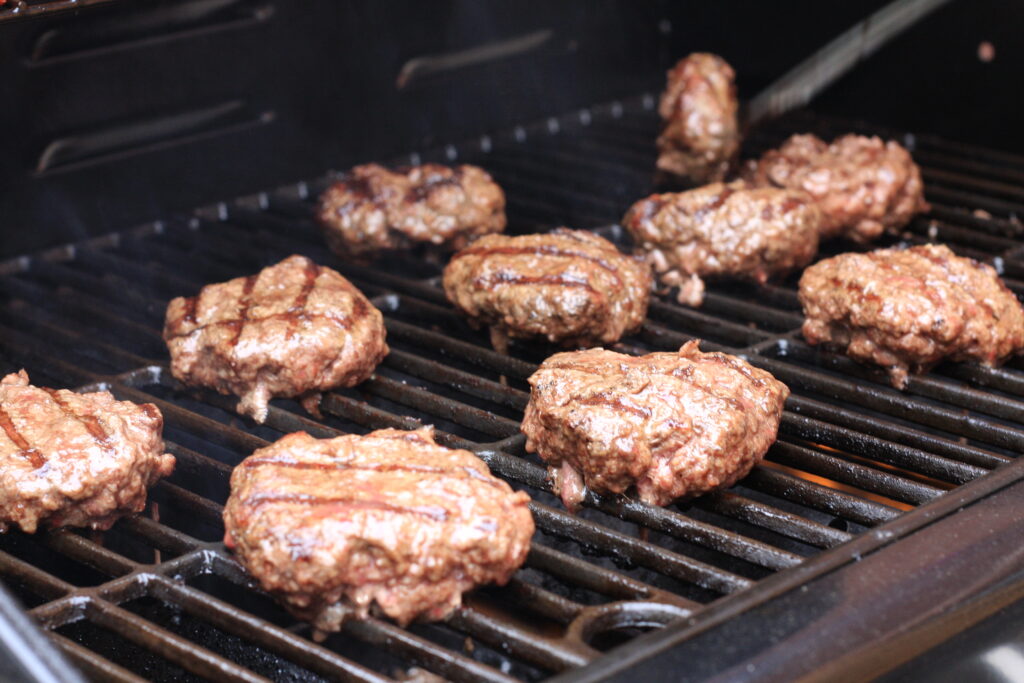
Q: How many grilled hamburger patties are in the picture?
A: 10